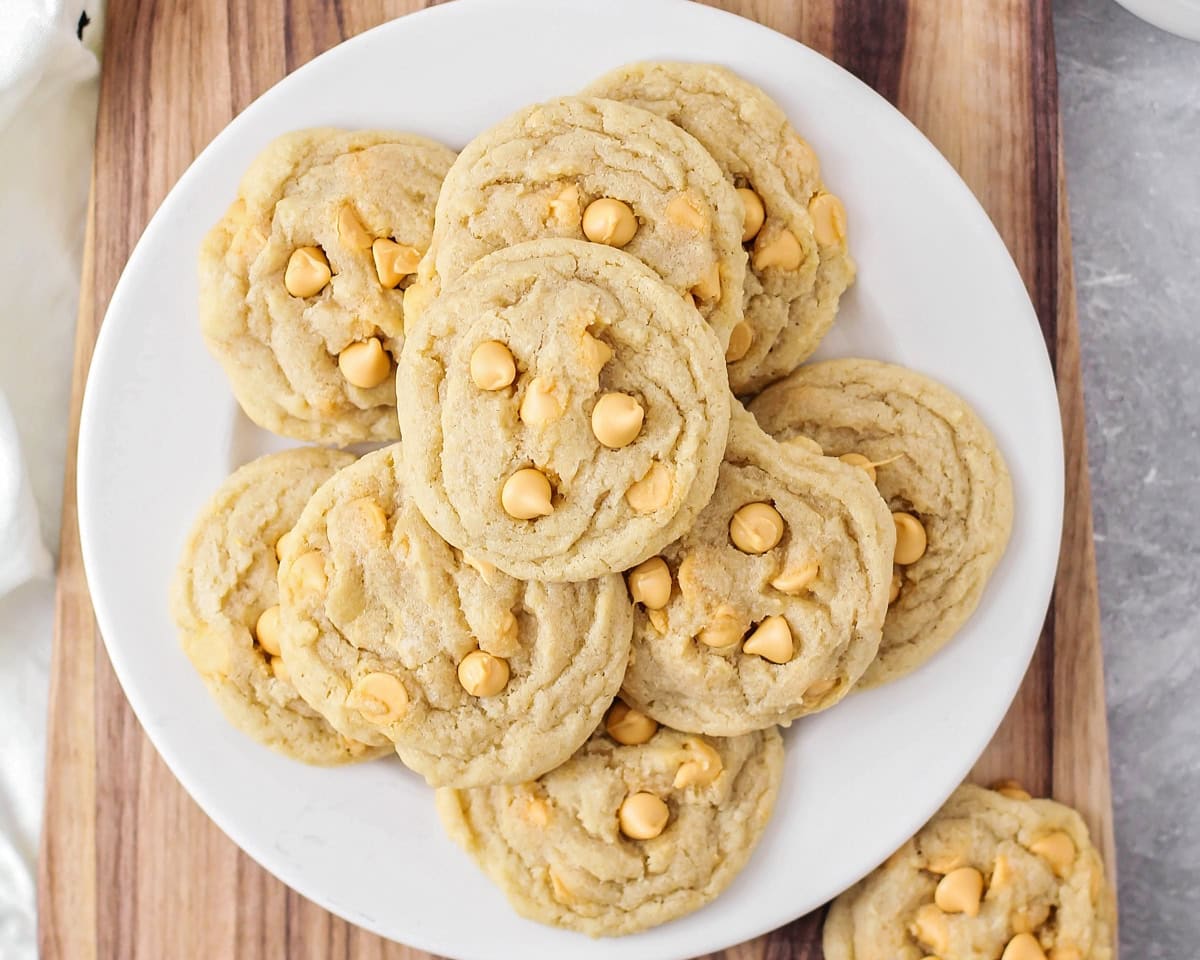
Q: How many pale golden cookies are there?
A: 10